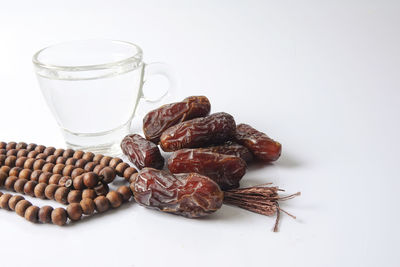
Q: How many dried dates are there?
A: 7